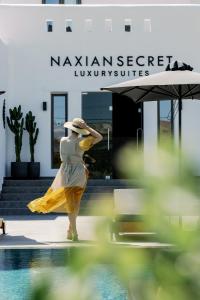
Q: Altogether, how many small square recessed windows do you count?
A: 6